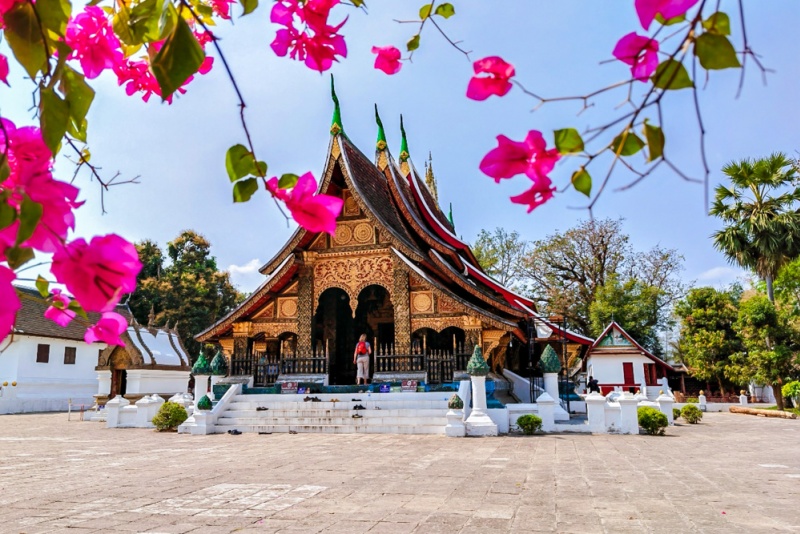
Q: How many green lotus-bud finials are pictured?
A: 6